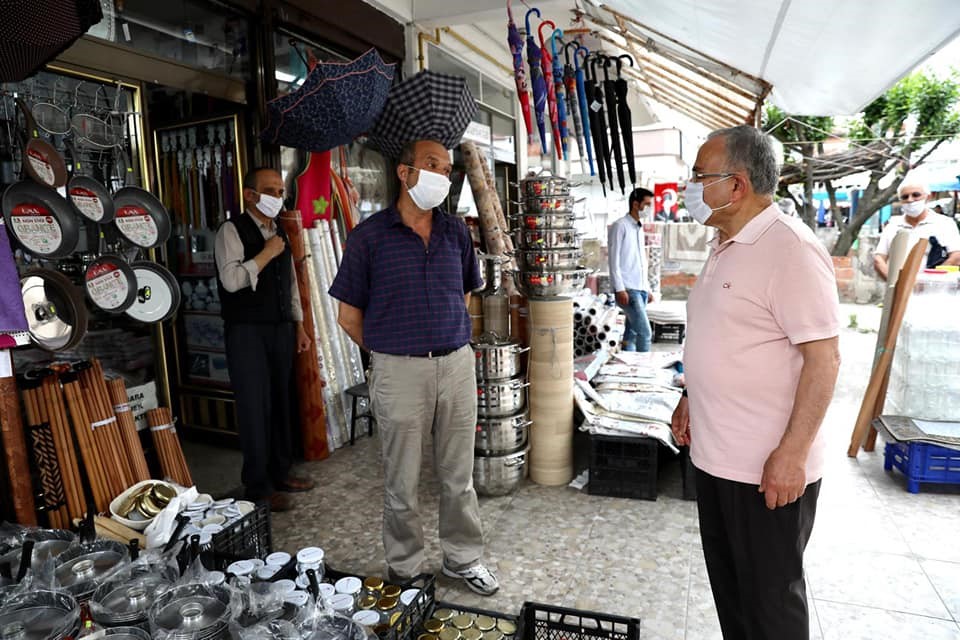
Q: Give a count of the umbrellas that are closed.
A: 10